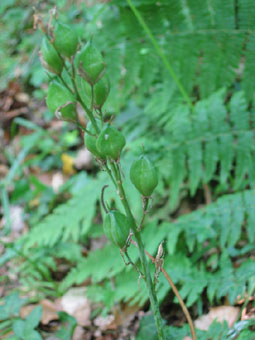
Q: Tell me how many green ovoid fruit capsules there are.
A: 9